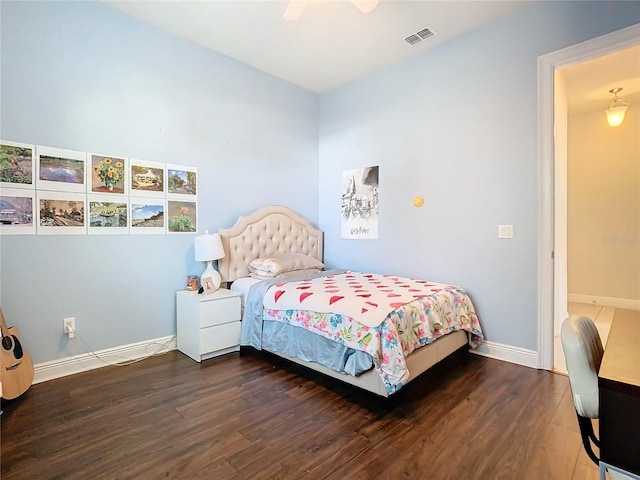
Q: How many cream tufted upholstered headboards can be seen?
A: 1